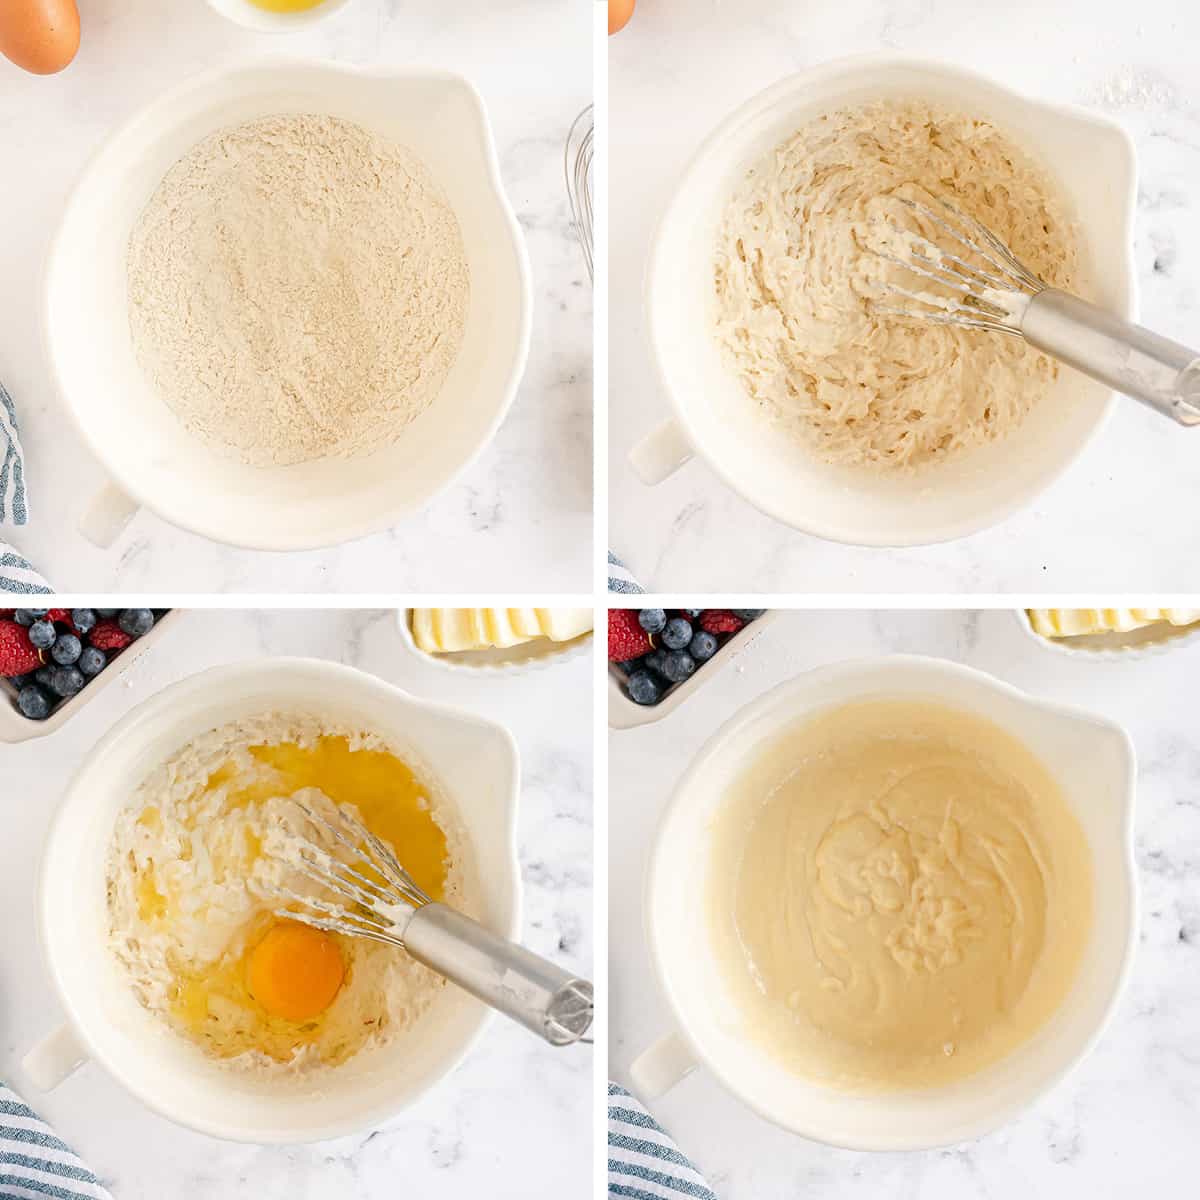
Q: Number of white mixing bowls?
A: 4